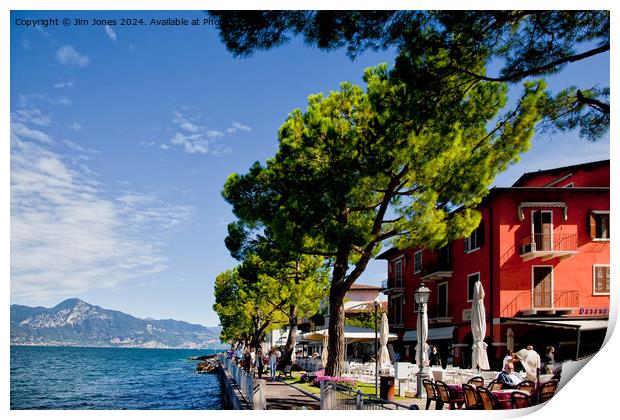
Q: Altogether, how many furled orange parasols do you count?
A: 0